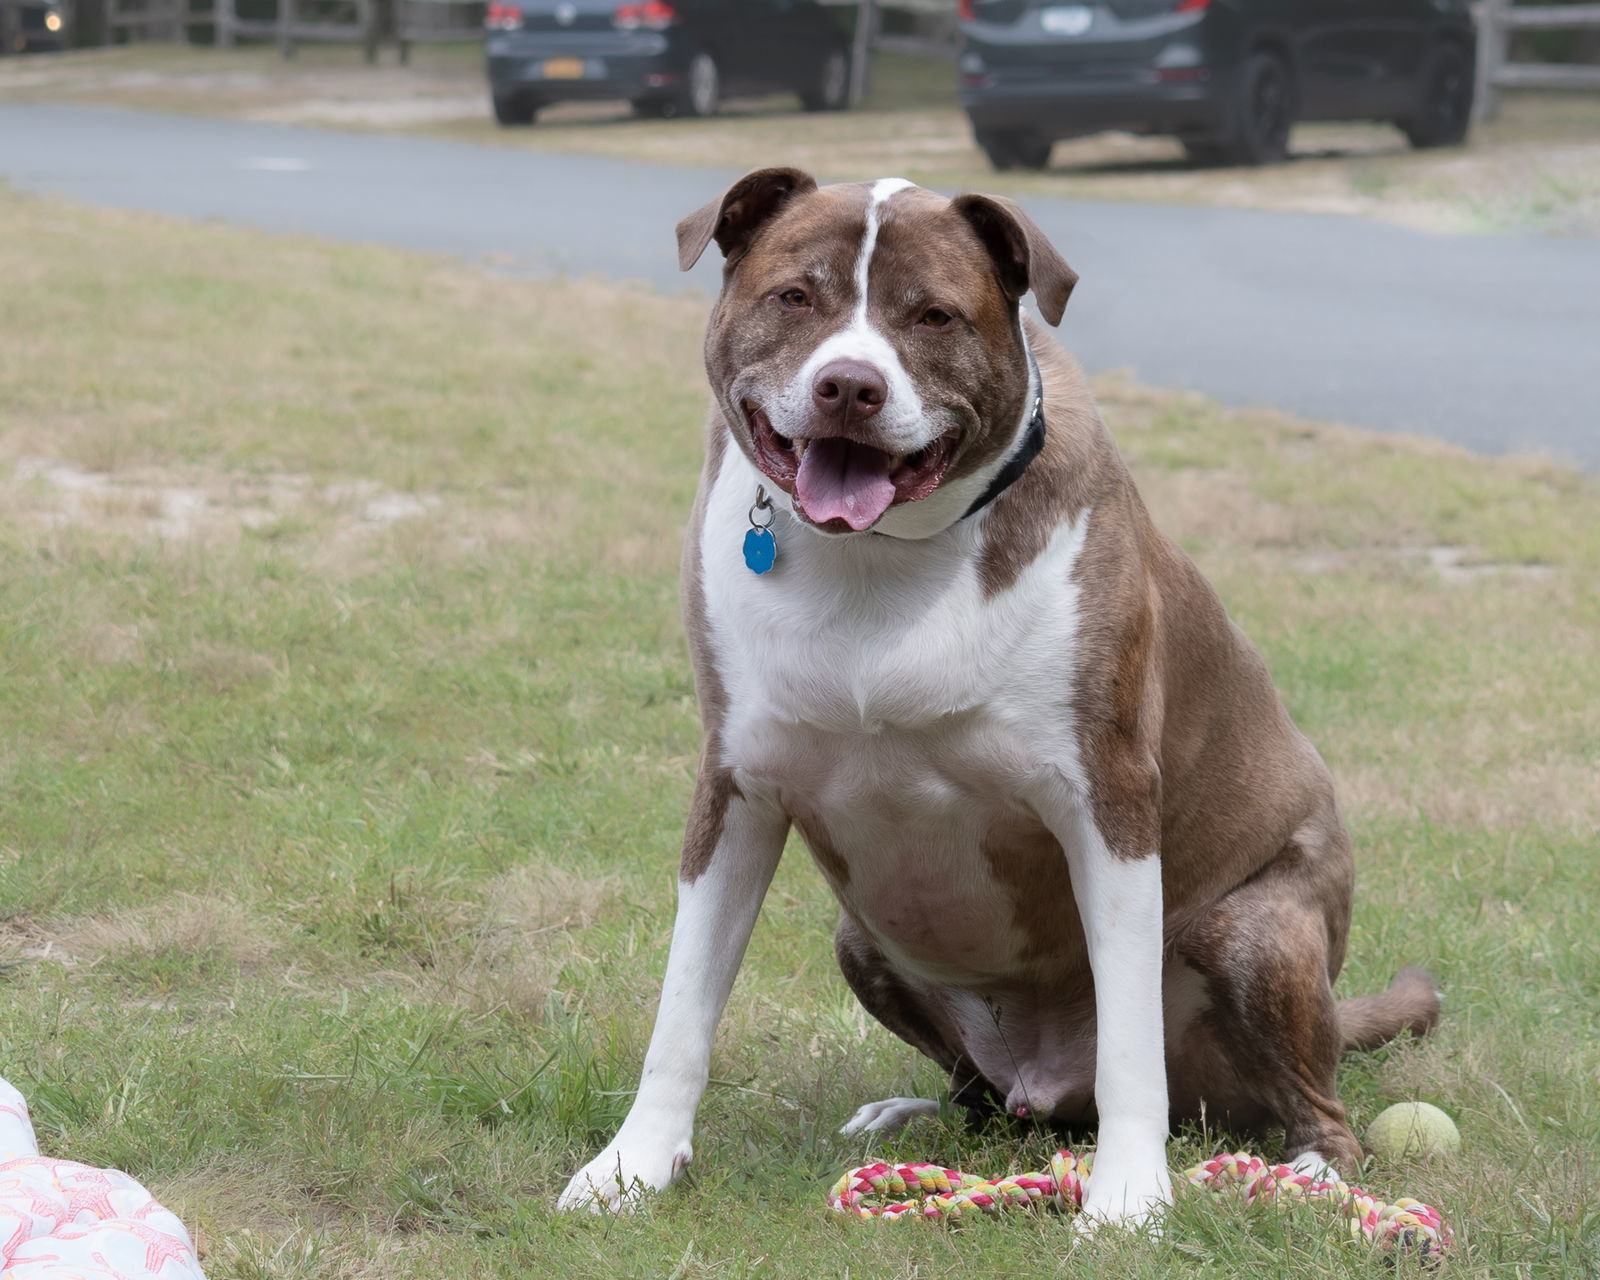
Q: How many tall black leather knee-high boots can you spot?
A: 0